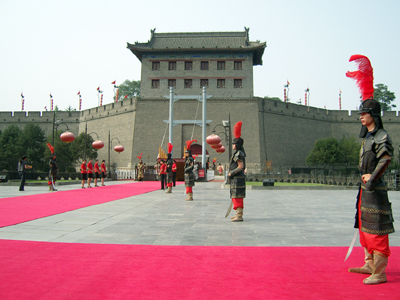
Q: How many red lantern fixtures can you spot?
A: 6